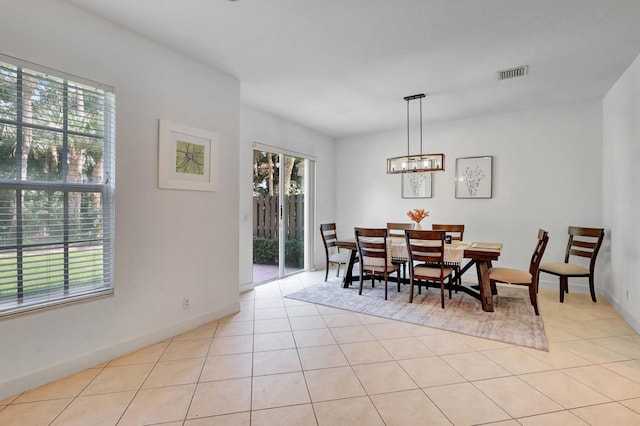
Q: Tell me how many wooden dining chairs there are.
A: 7